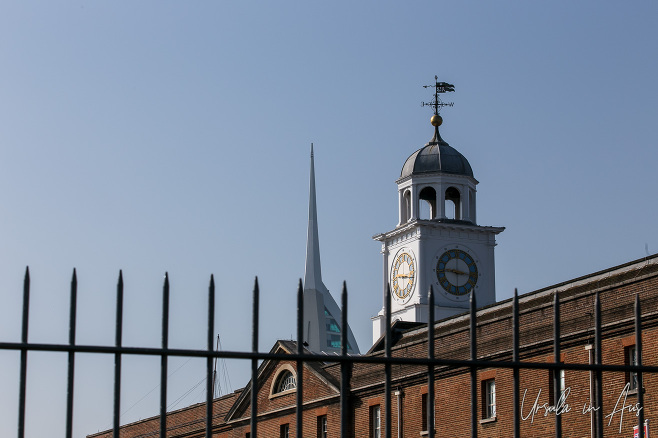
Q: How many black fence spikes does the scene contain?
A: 15